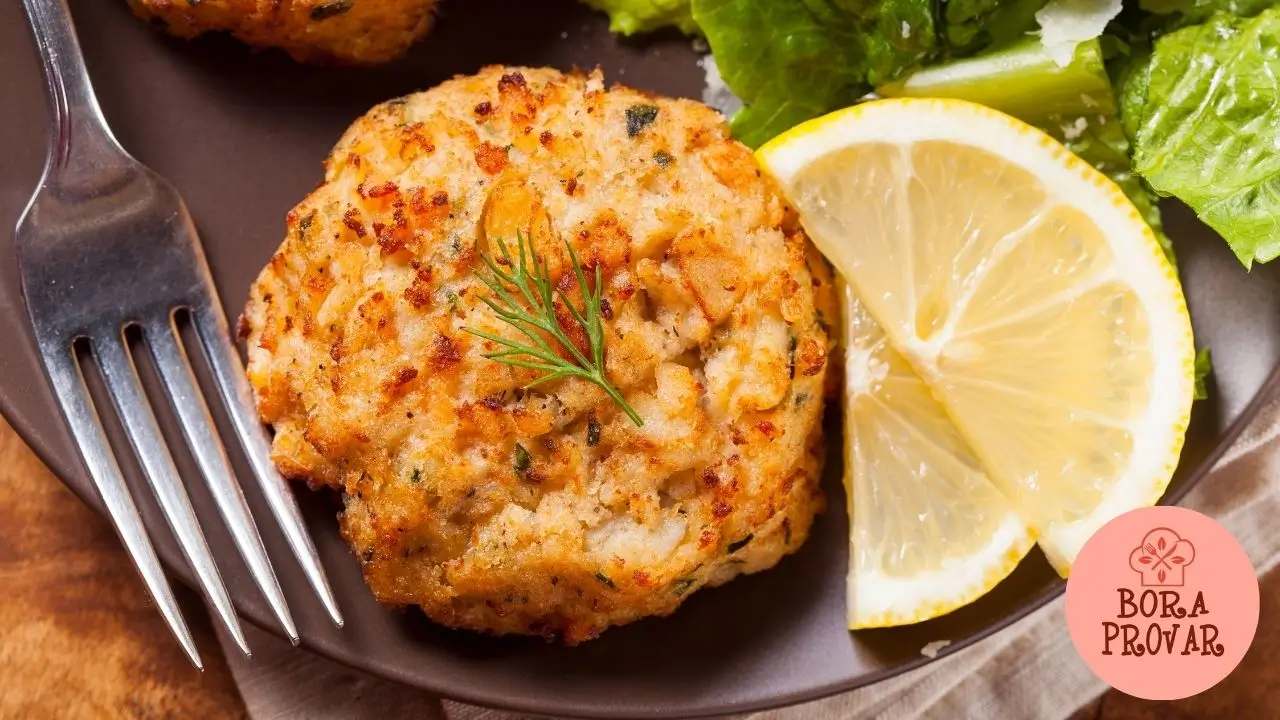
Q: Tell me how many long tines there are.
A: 4